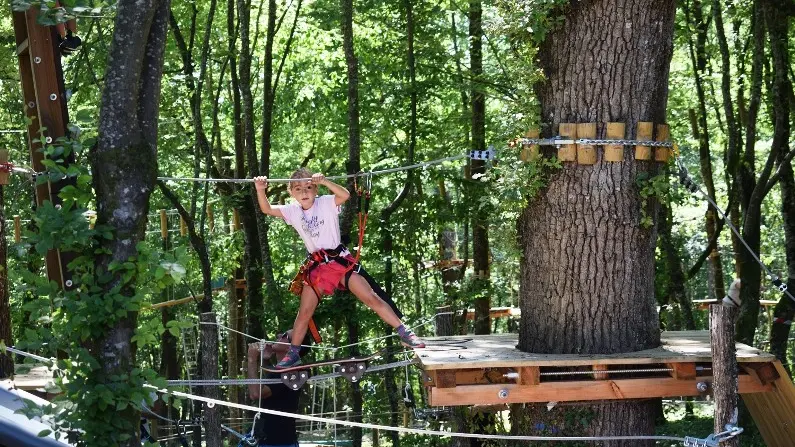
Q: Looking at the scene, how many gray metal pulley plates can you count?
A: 2